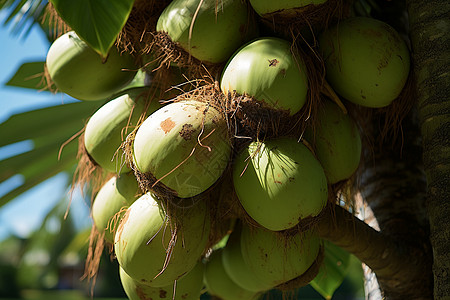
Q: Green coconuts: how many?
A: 15